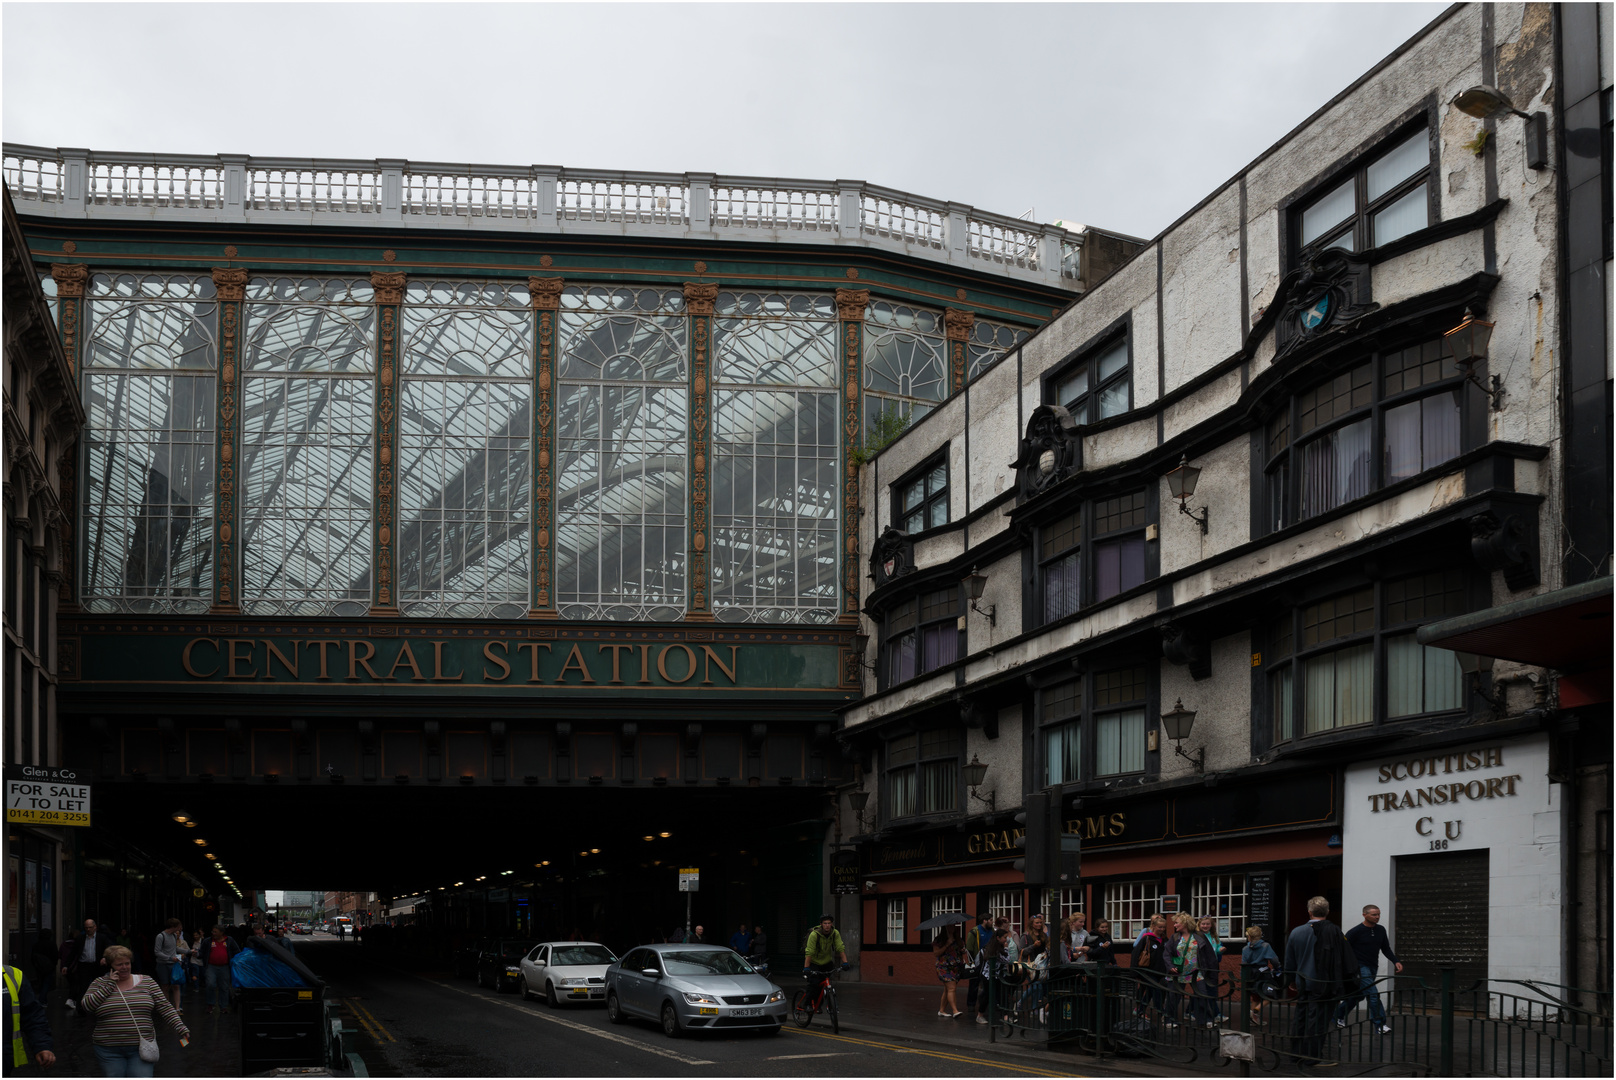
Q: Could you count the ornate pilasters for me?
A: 7